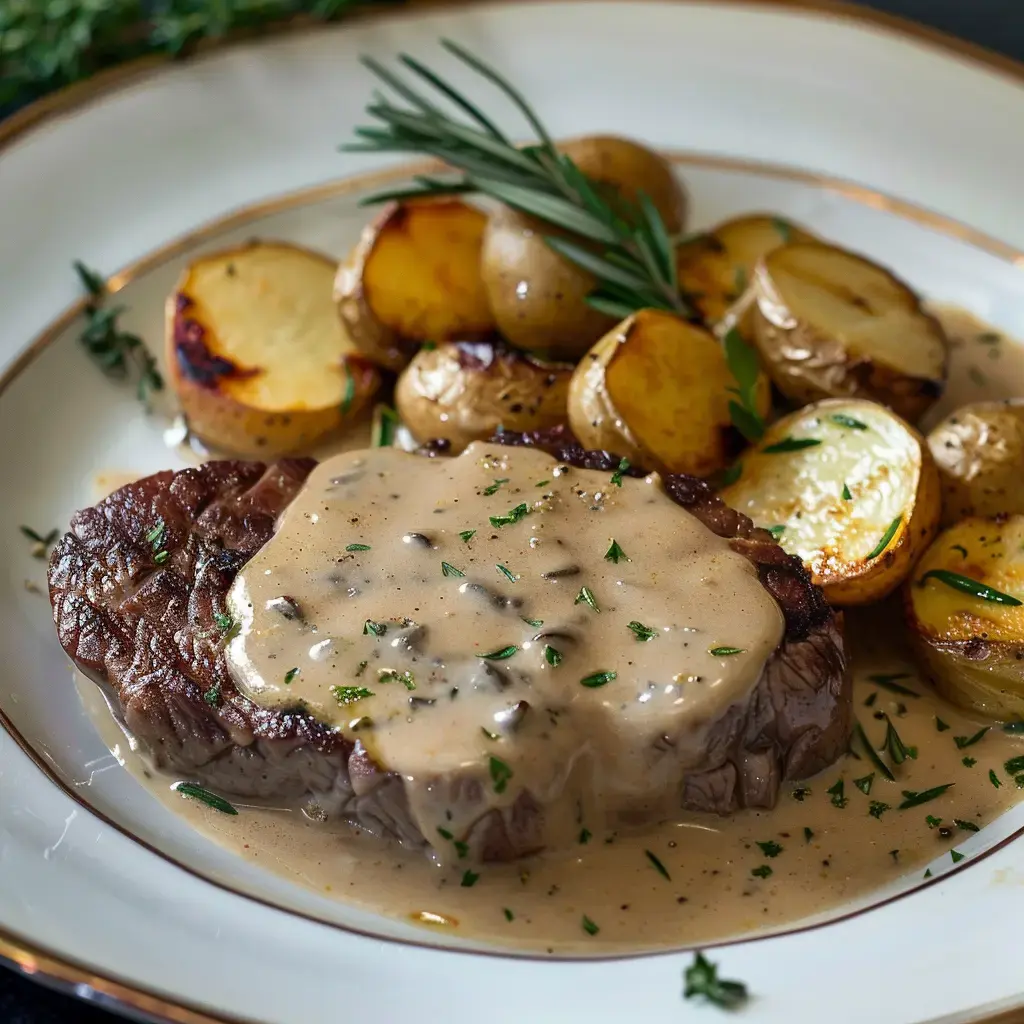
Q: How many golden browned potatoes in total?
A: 11